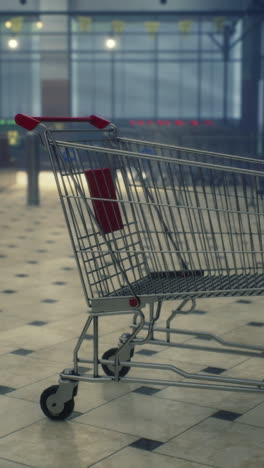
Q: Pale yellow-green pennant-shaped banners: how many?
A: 6